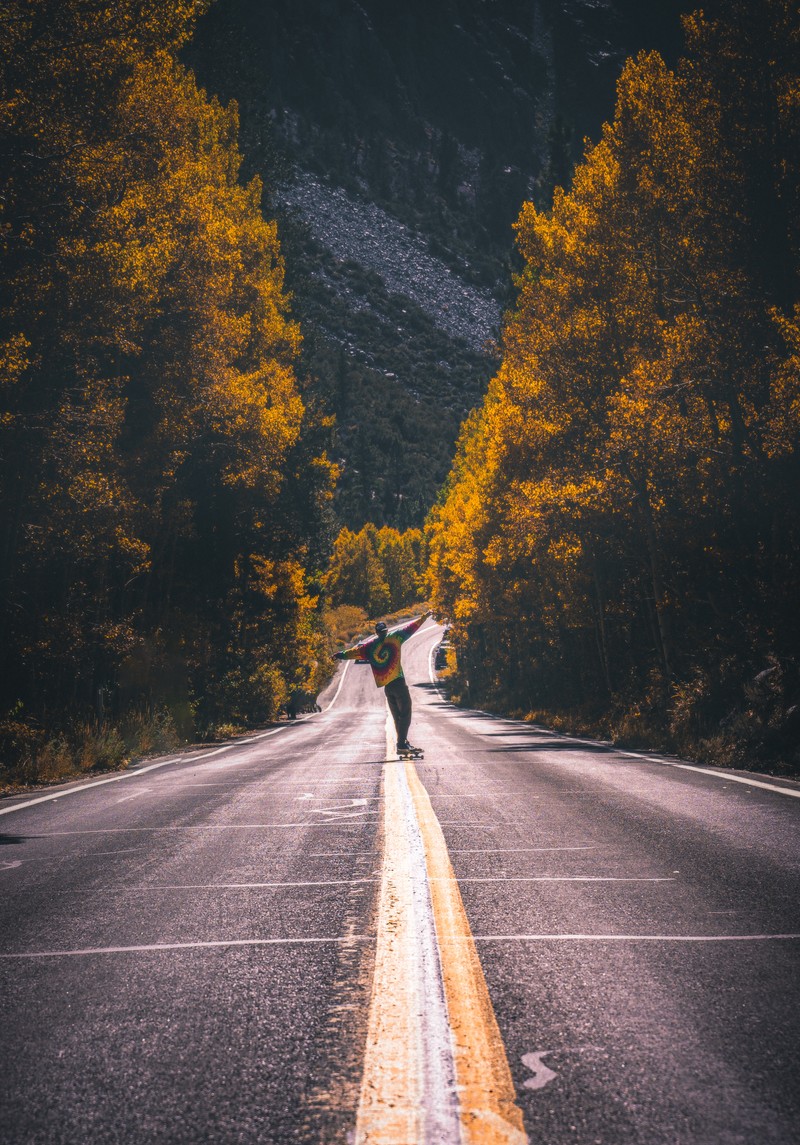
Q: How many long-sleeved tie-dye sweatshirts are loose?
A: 1